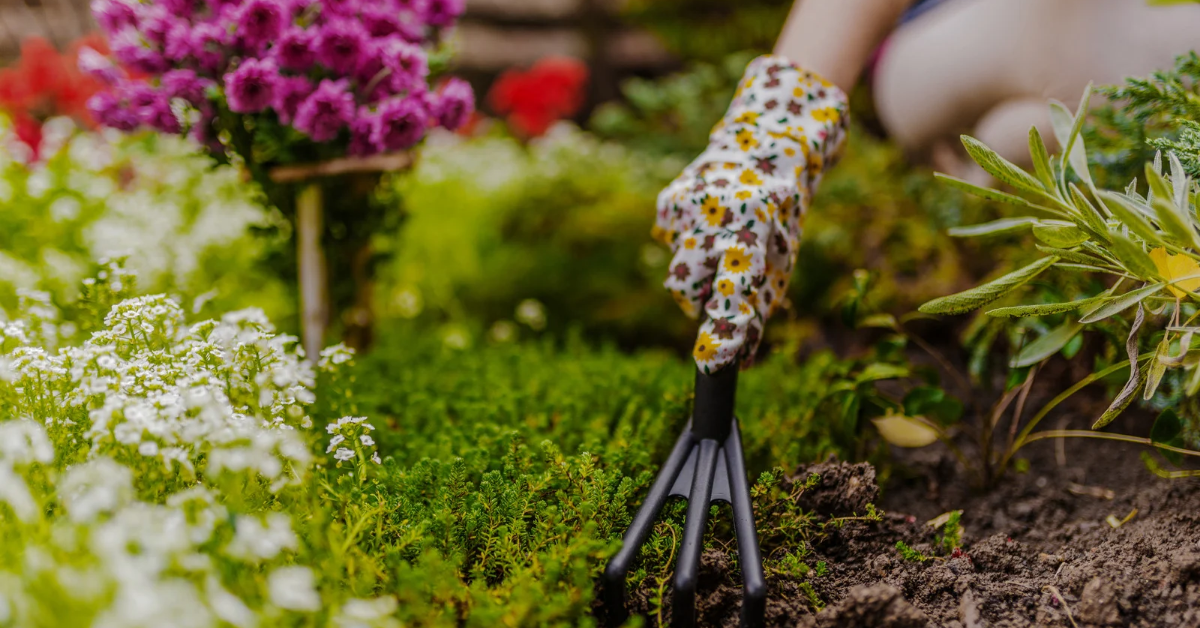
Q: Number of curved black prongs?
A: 3